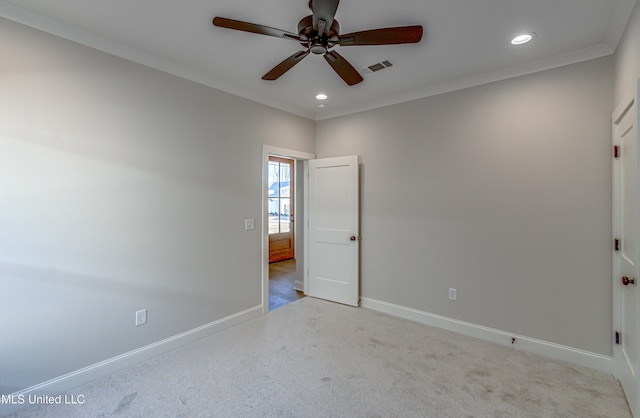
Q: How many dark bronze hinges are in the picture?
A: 3